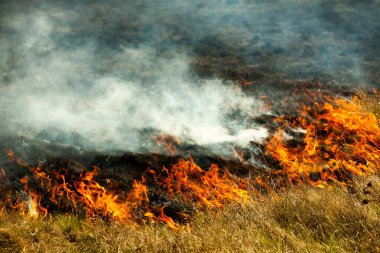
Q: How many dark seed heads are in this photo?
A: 3